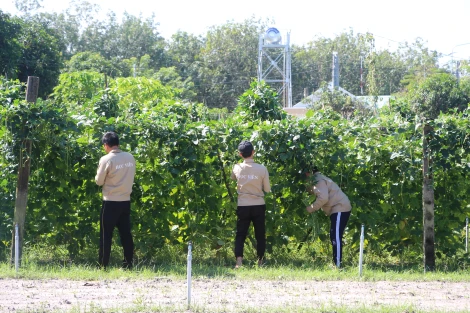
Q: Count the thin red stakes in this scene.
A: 0